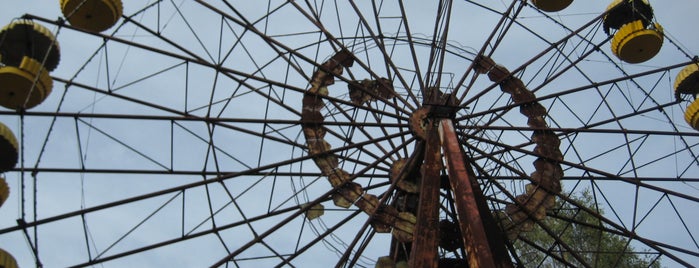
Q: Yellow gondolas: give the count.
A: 7